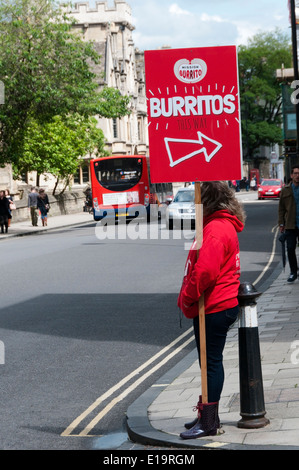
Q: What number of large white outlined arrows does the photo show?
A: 1